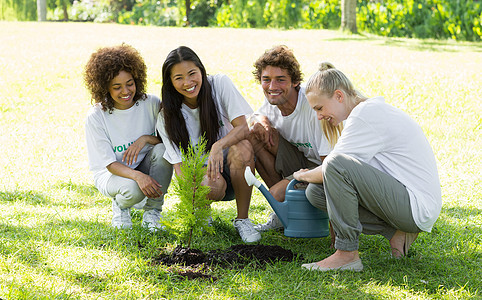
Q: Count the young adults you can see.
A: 4